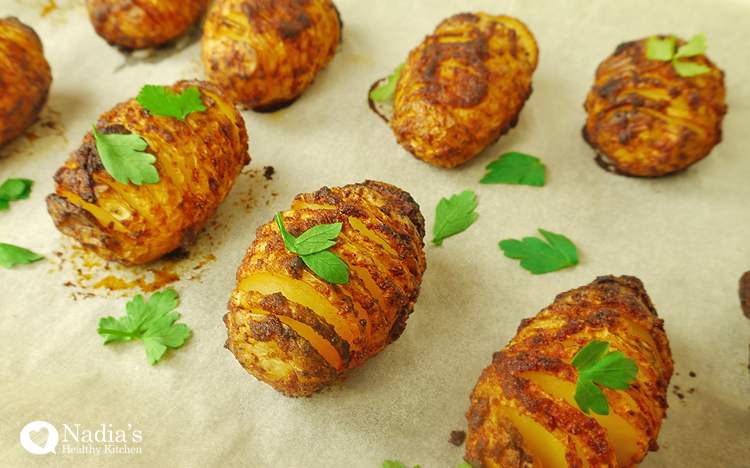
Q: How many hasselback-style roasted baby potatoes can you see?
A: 8